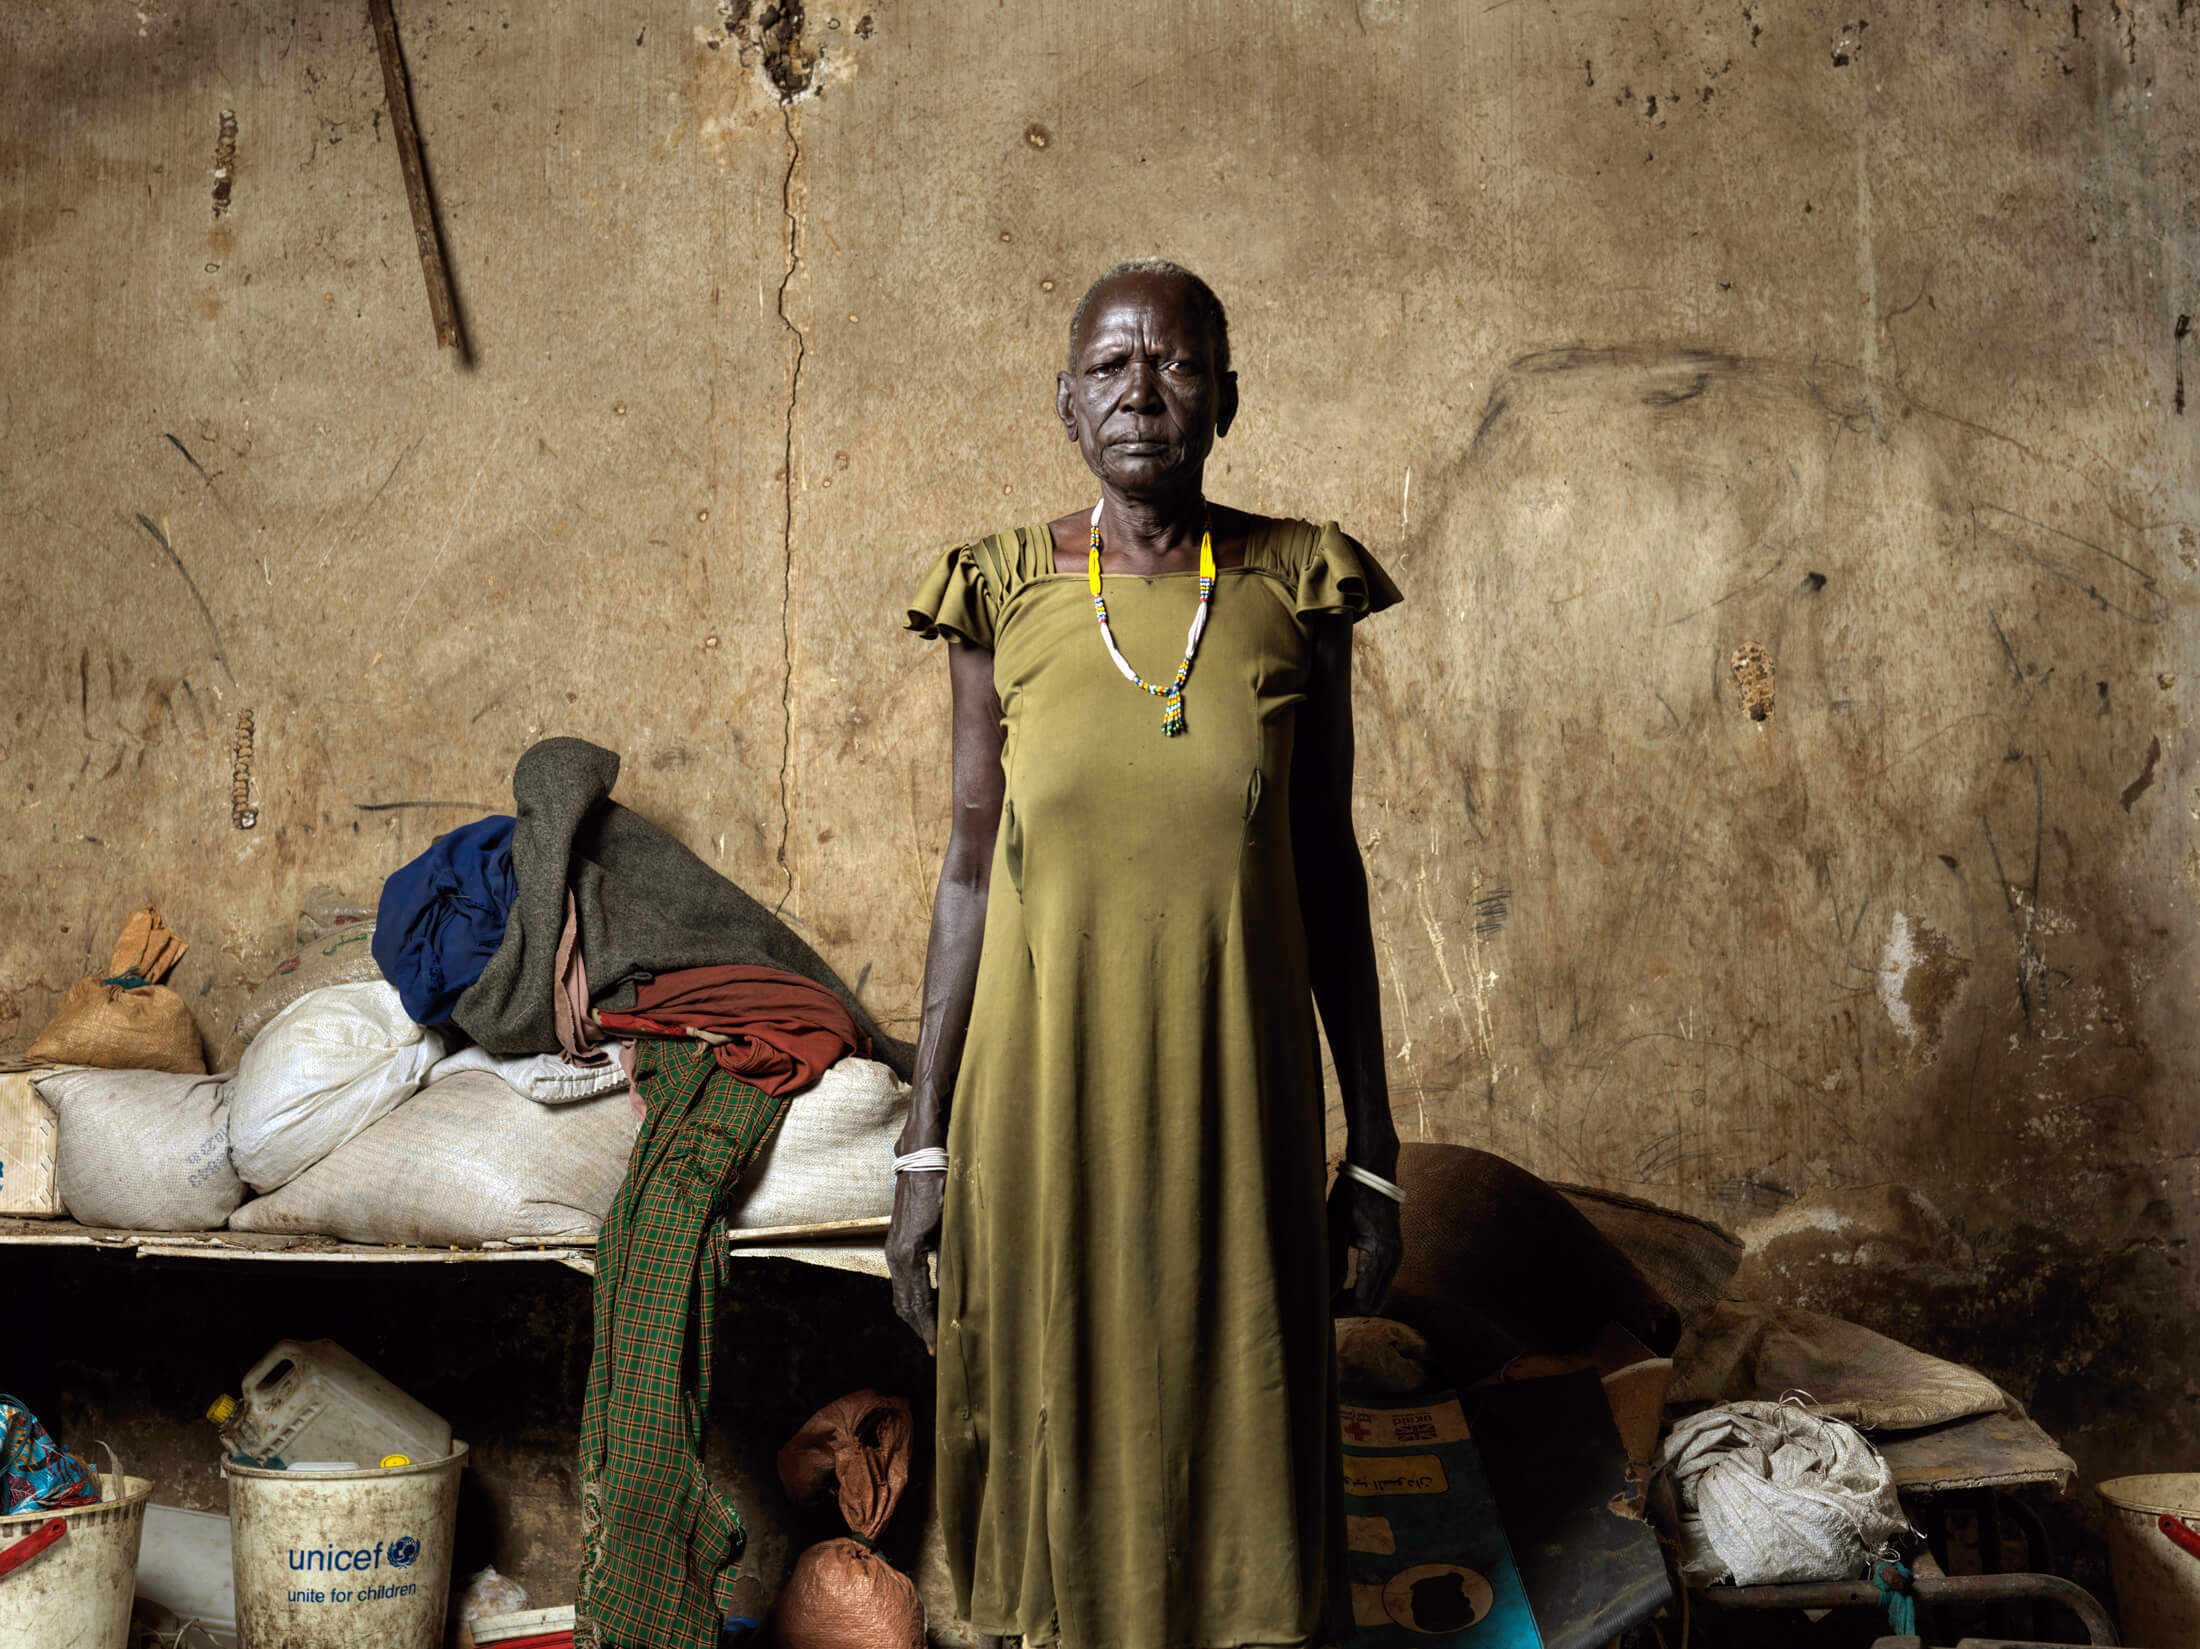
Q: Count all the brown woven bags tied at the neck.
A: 2